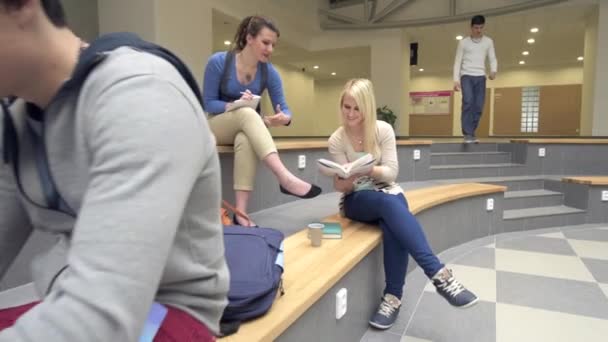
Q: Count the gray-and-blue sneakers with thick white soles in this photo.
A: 2